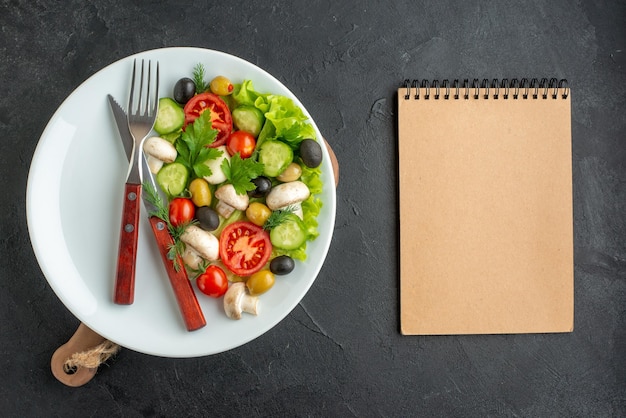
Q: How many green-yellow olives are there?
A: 5